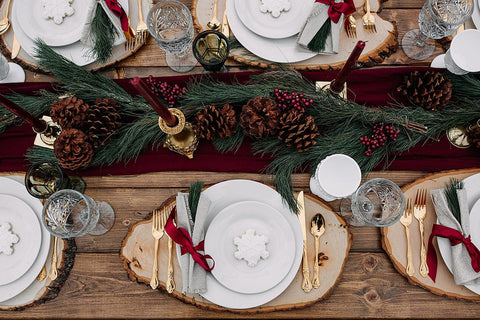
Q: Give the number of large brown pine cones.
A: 7